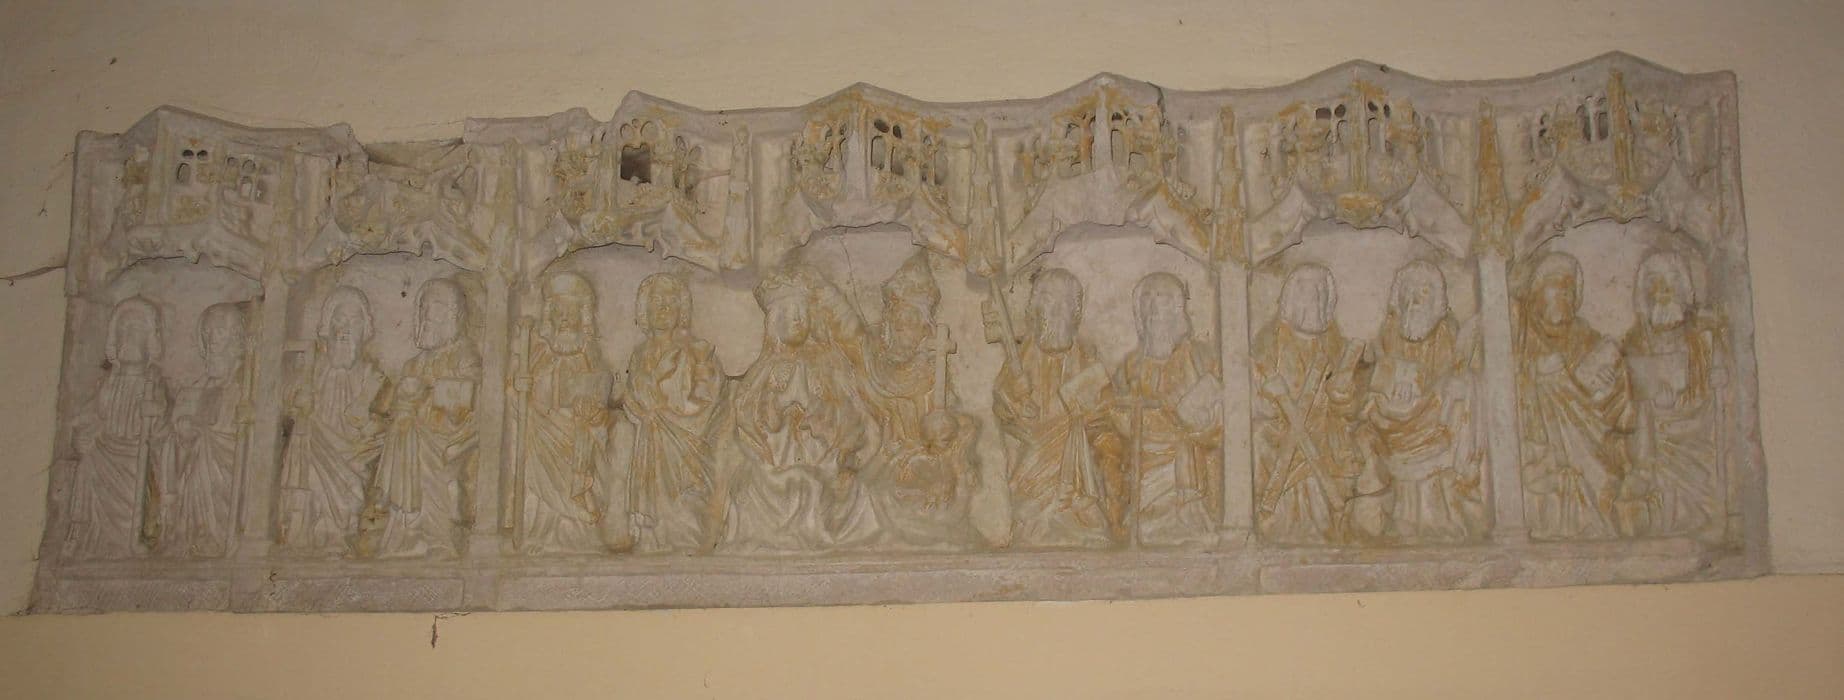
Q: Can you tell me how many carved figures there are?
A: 14